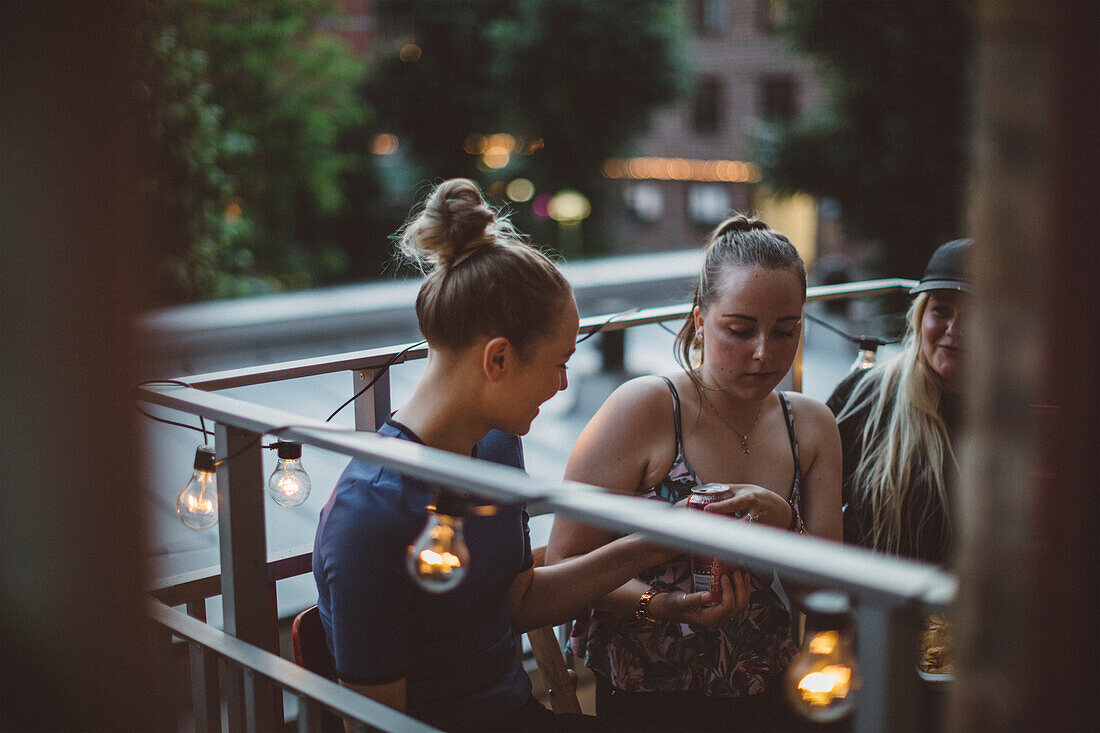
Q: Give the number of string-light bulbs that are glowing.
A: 5